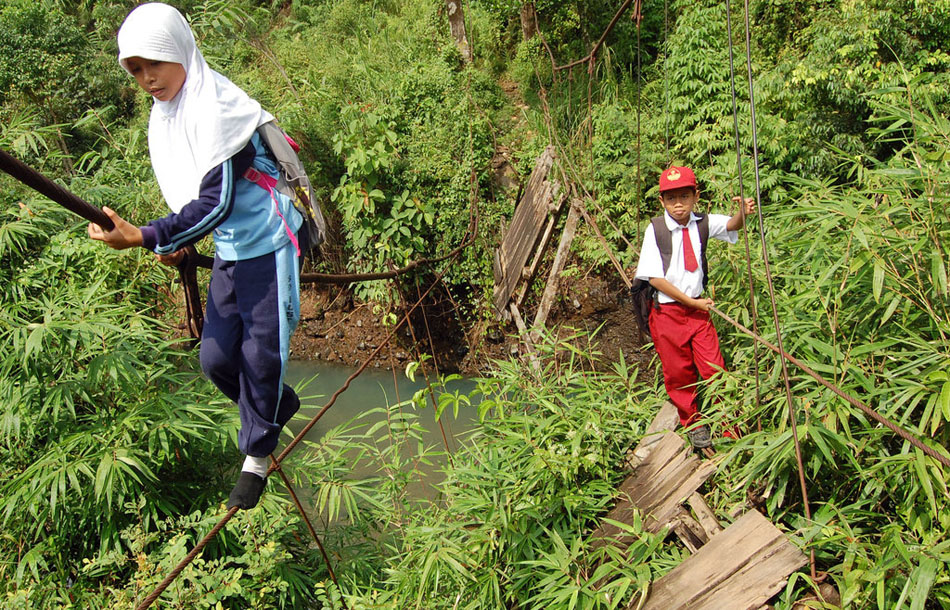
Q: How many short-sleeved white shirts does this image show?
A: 1